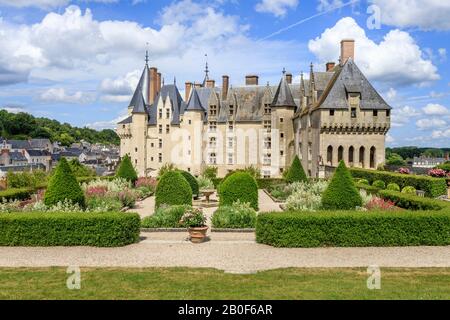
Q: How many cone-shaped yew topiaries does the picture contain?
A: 4